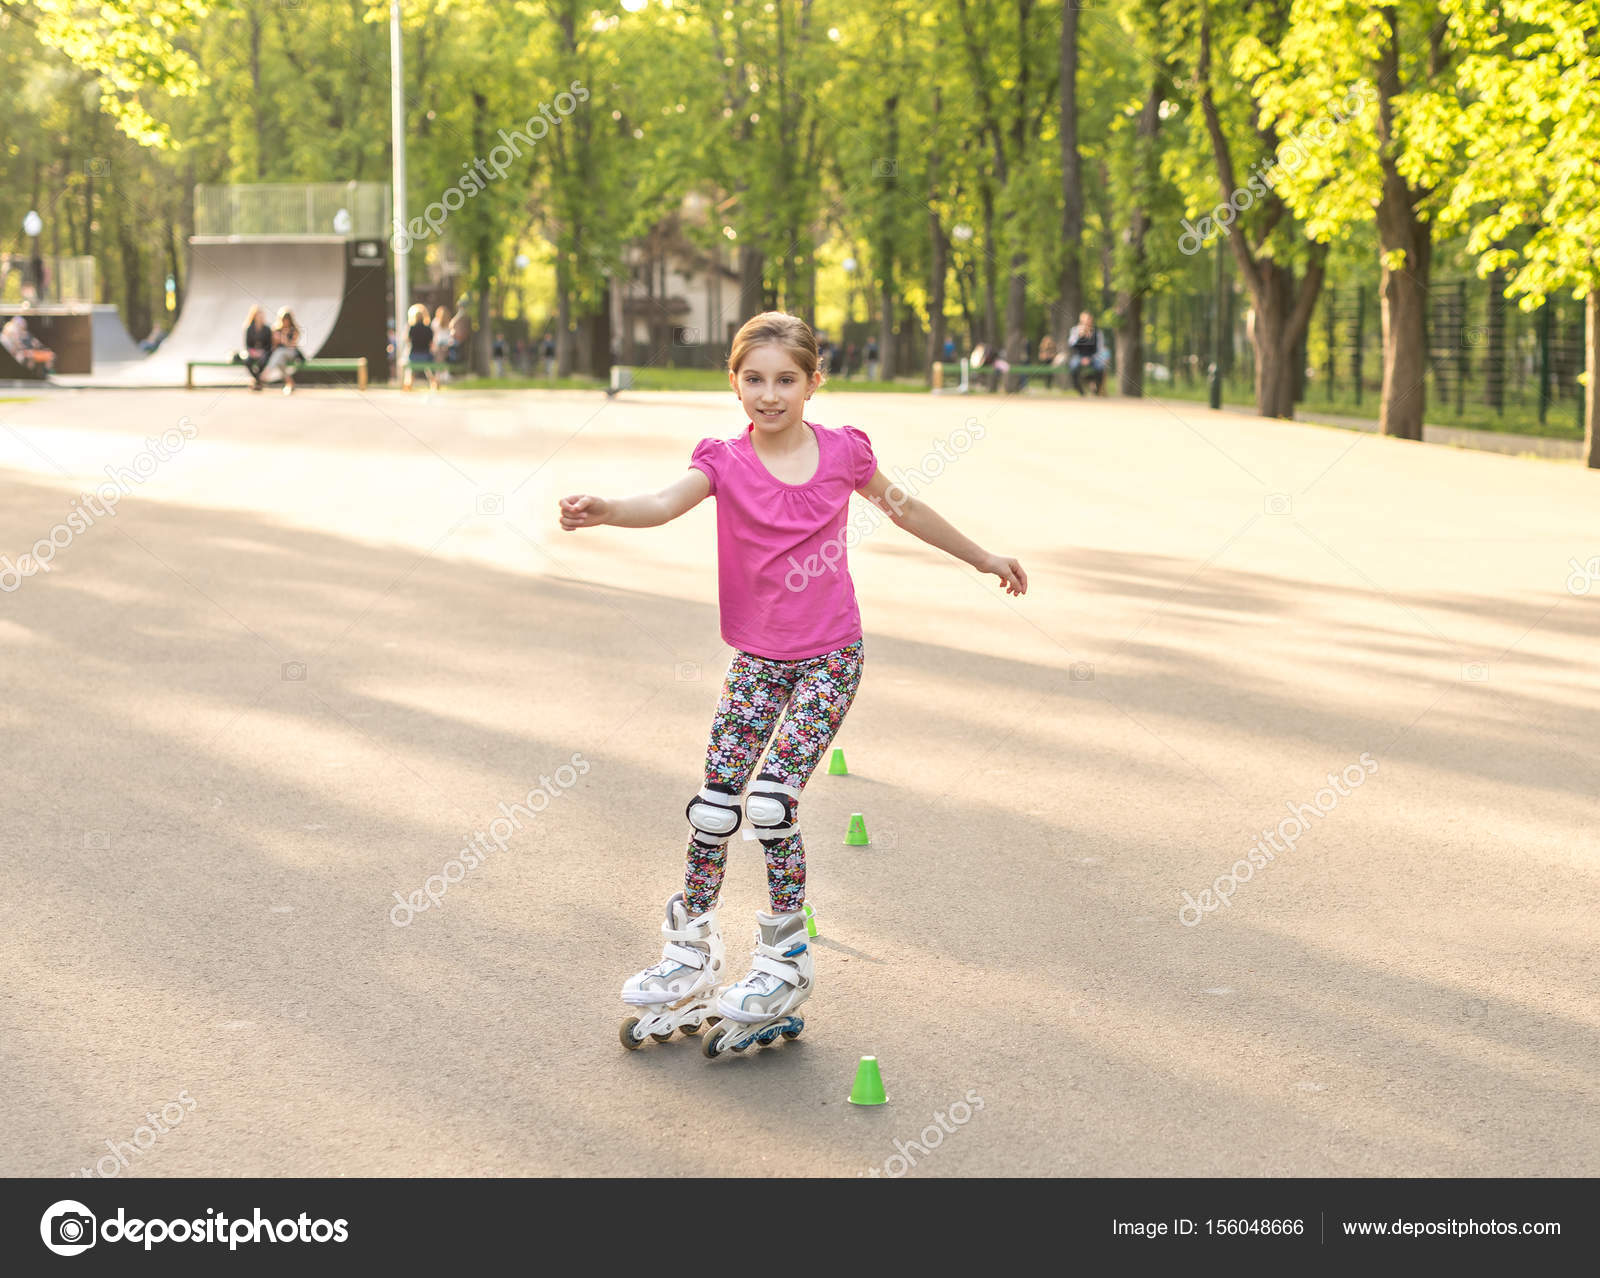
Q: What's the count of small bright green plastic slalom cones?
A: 4